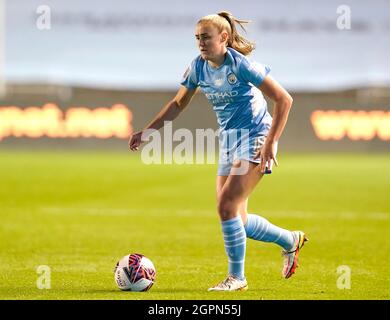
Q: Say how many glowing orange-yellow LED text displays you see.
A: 2